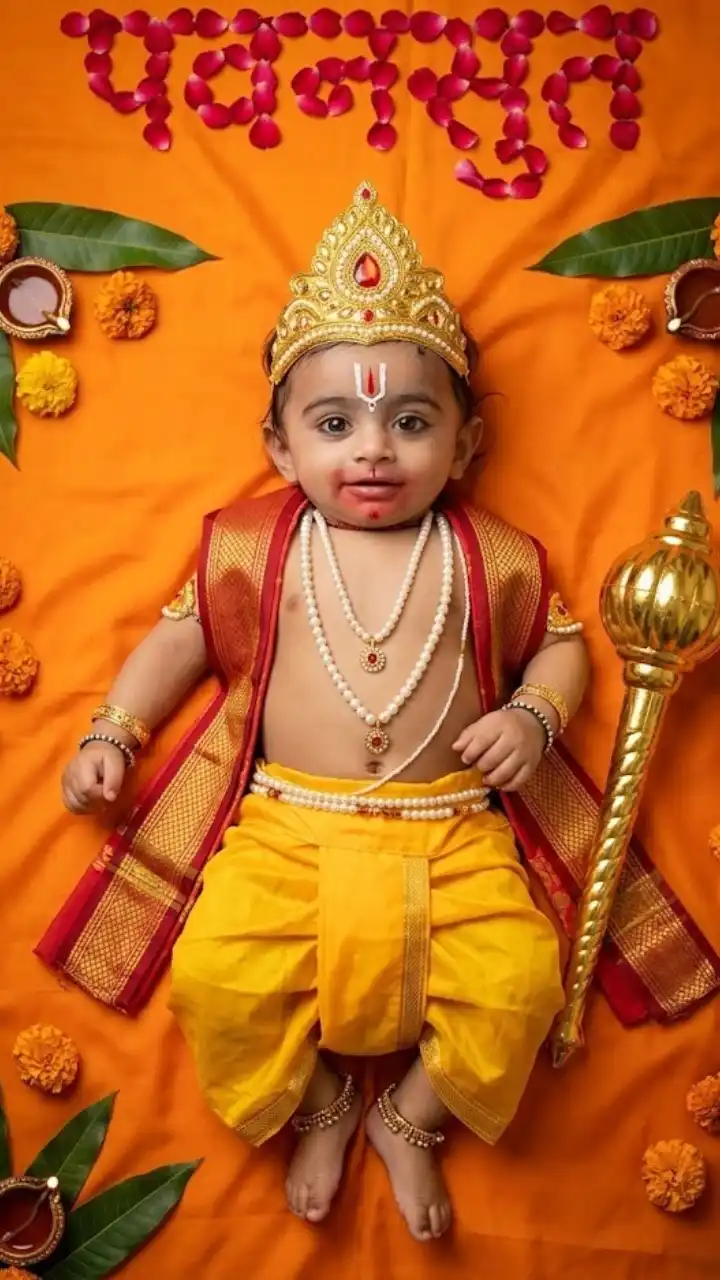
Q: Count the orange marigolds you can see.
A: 12